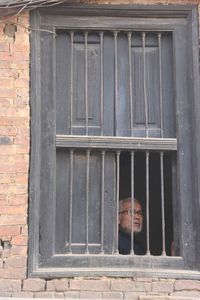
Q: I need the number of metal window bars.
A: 14